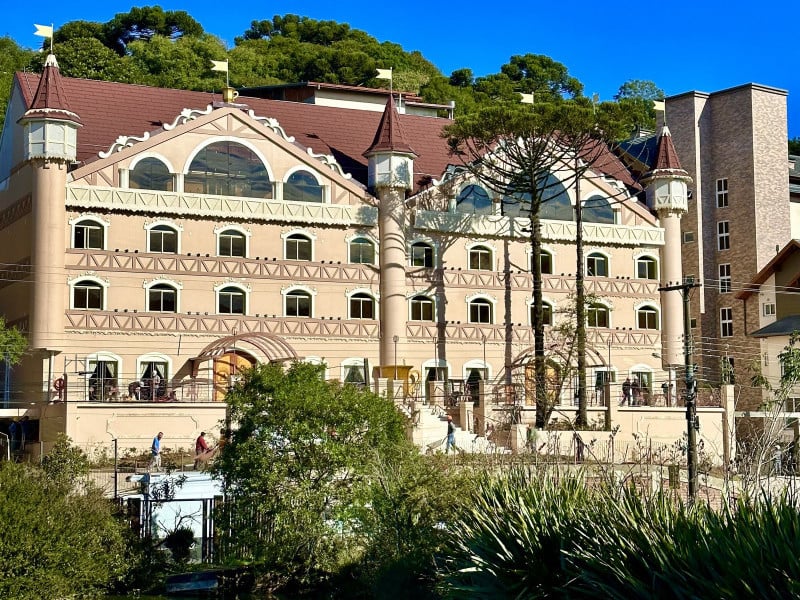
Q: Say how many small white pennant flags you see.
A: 5